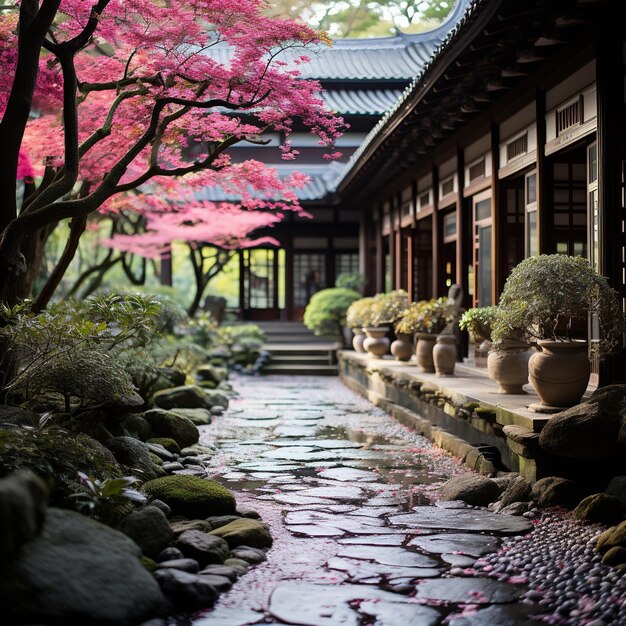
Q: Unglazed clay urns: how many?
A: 7